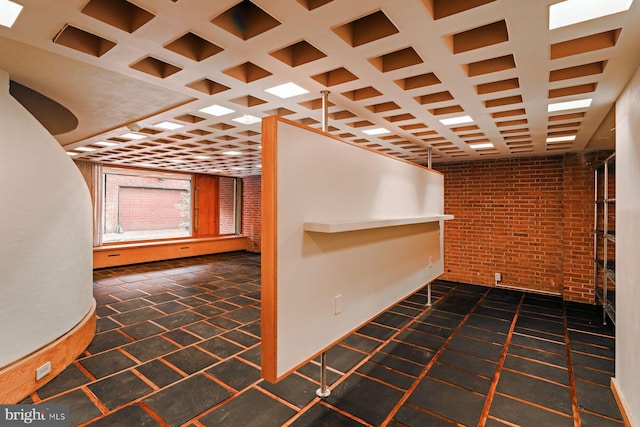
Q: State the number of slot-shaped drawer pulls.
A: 2